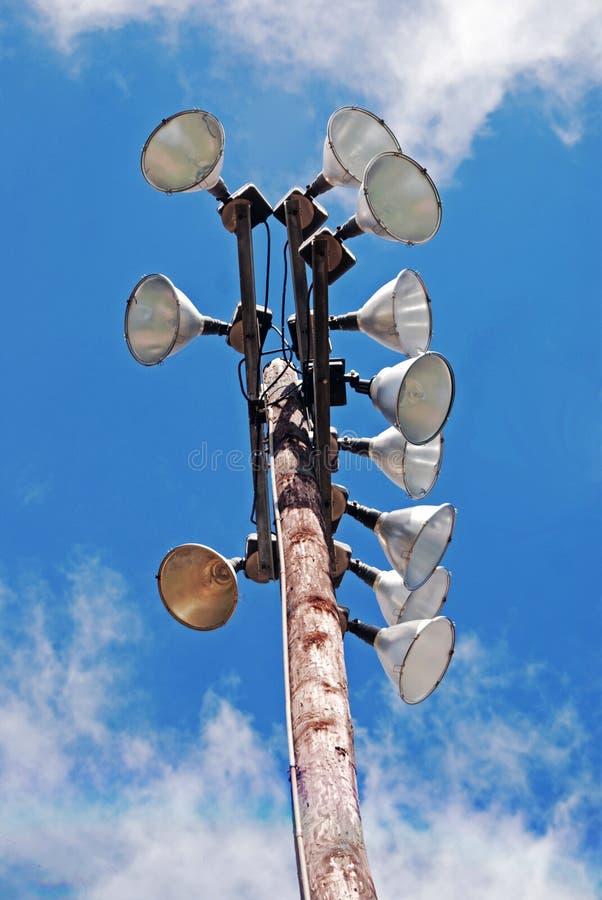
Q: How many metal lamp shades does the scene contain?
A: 11